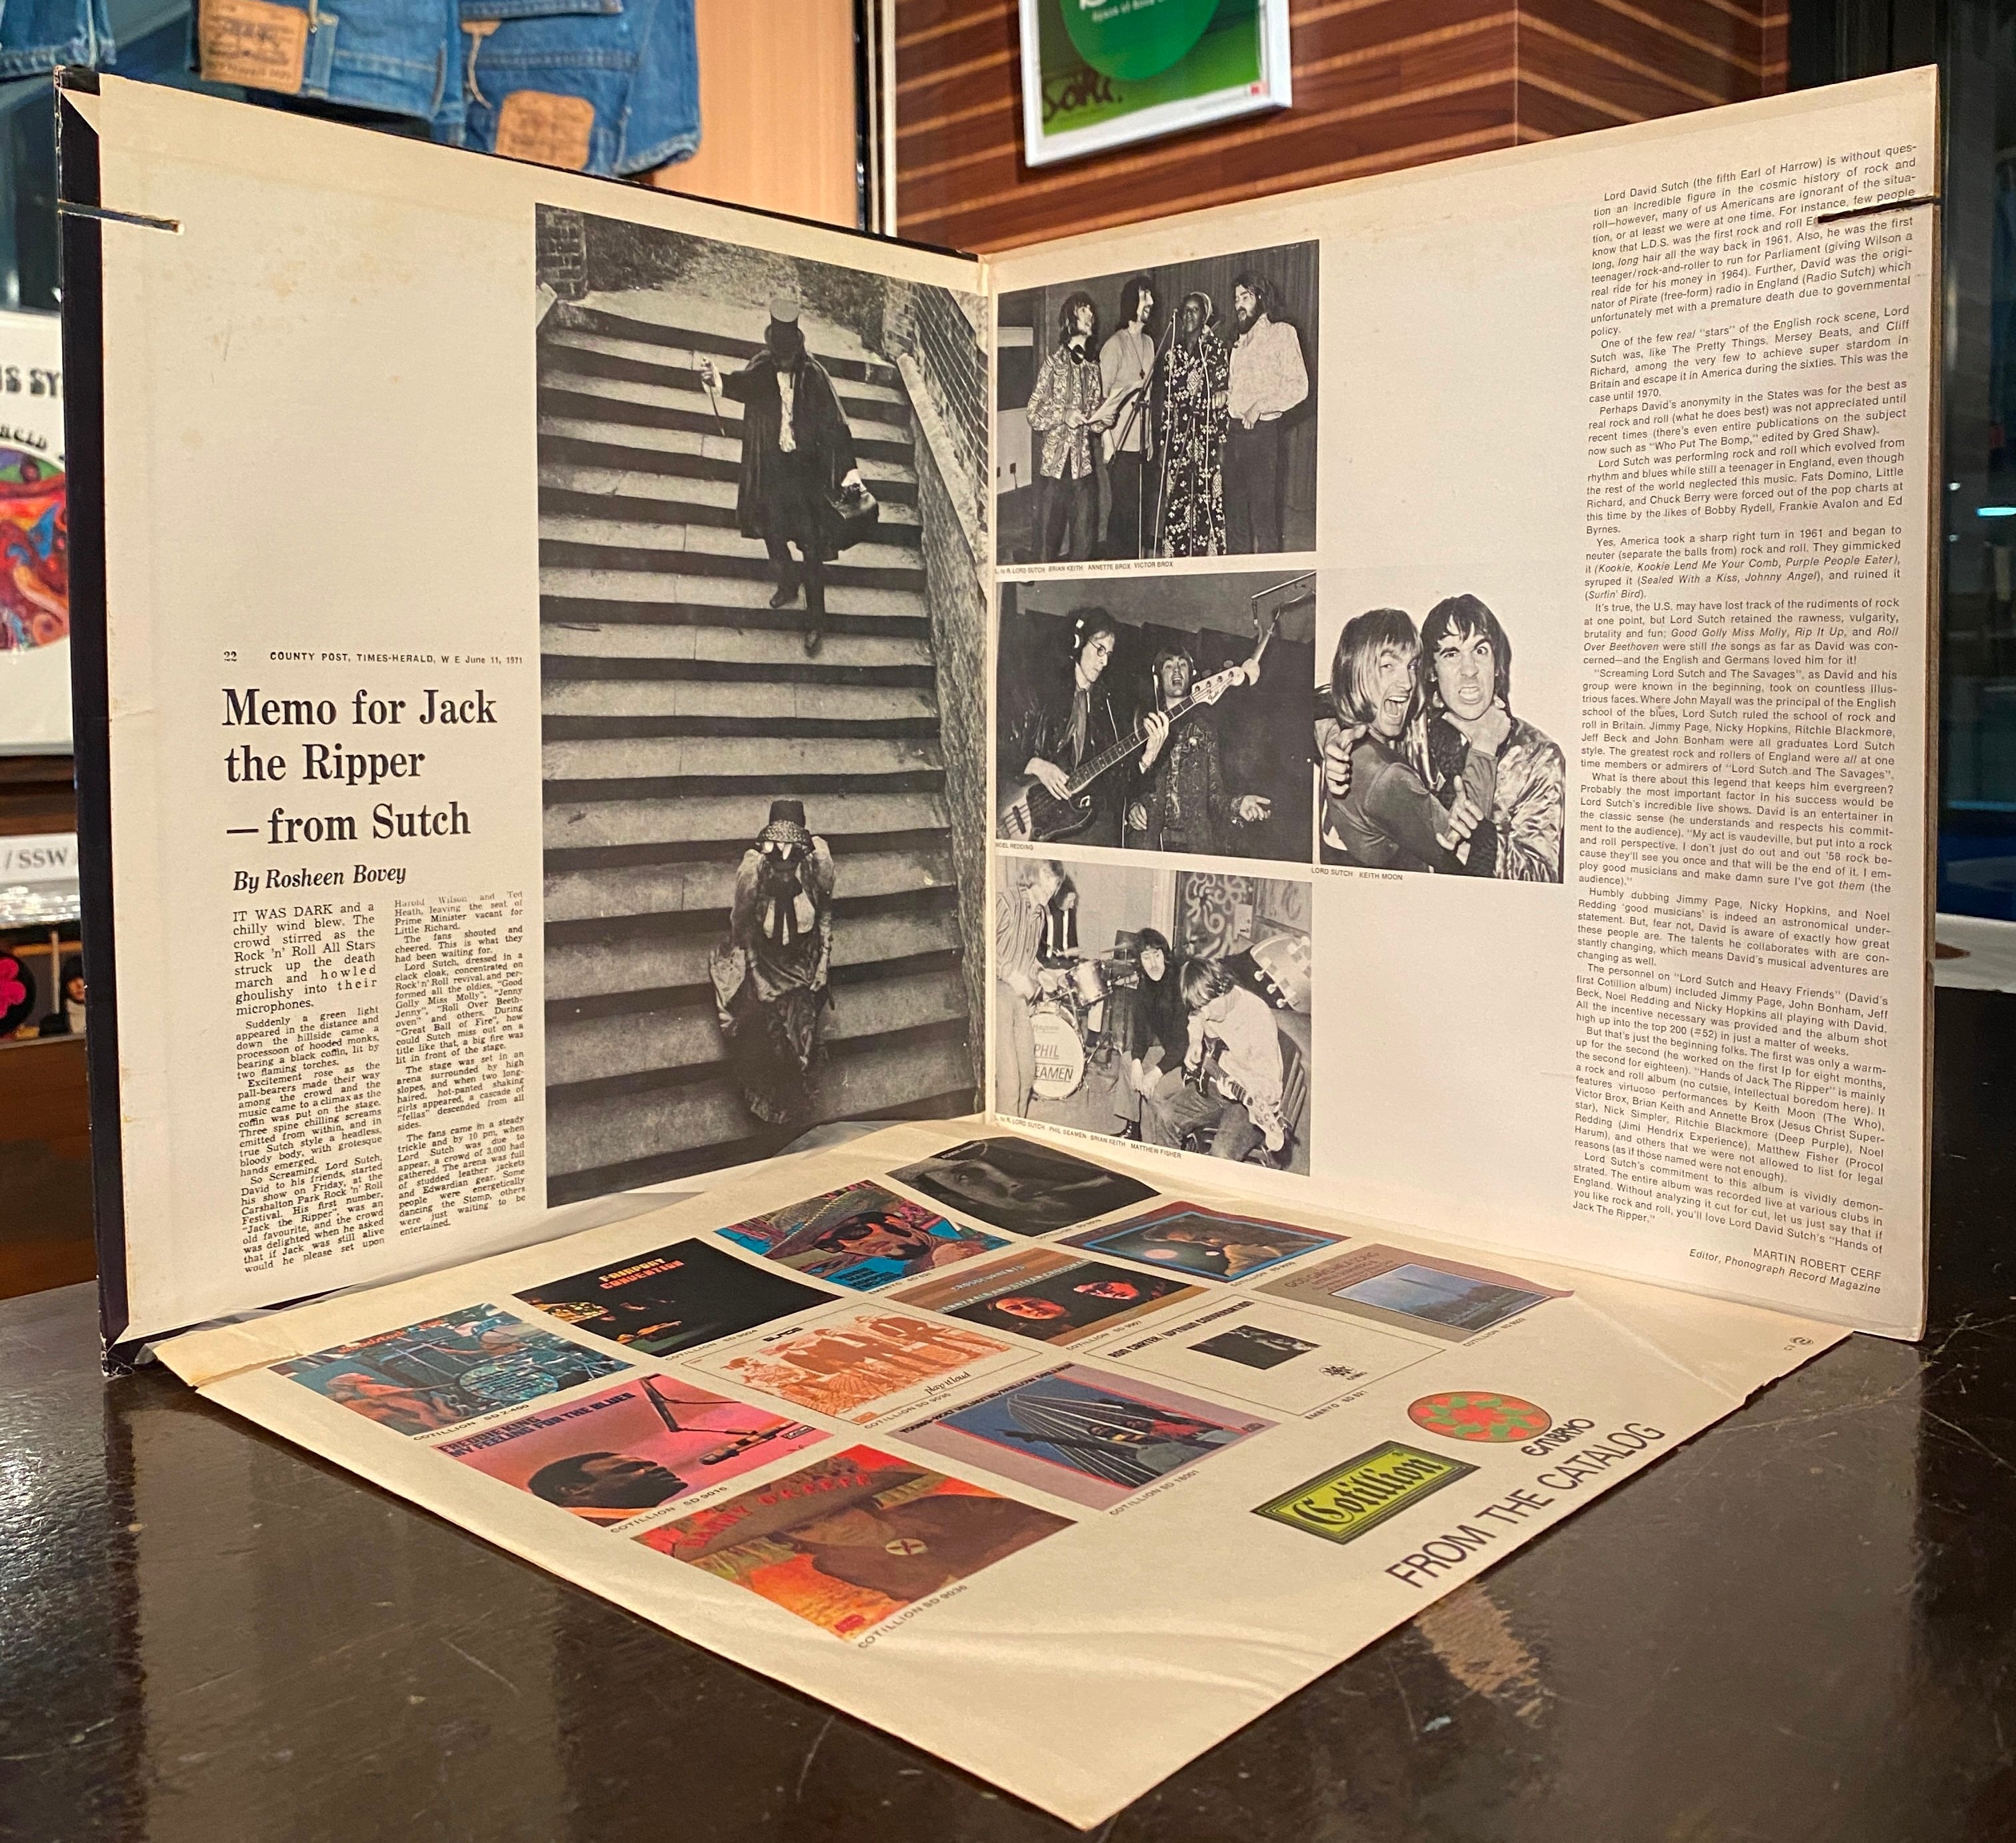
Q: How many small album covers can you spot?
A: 12